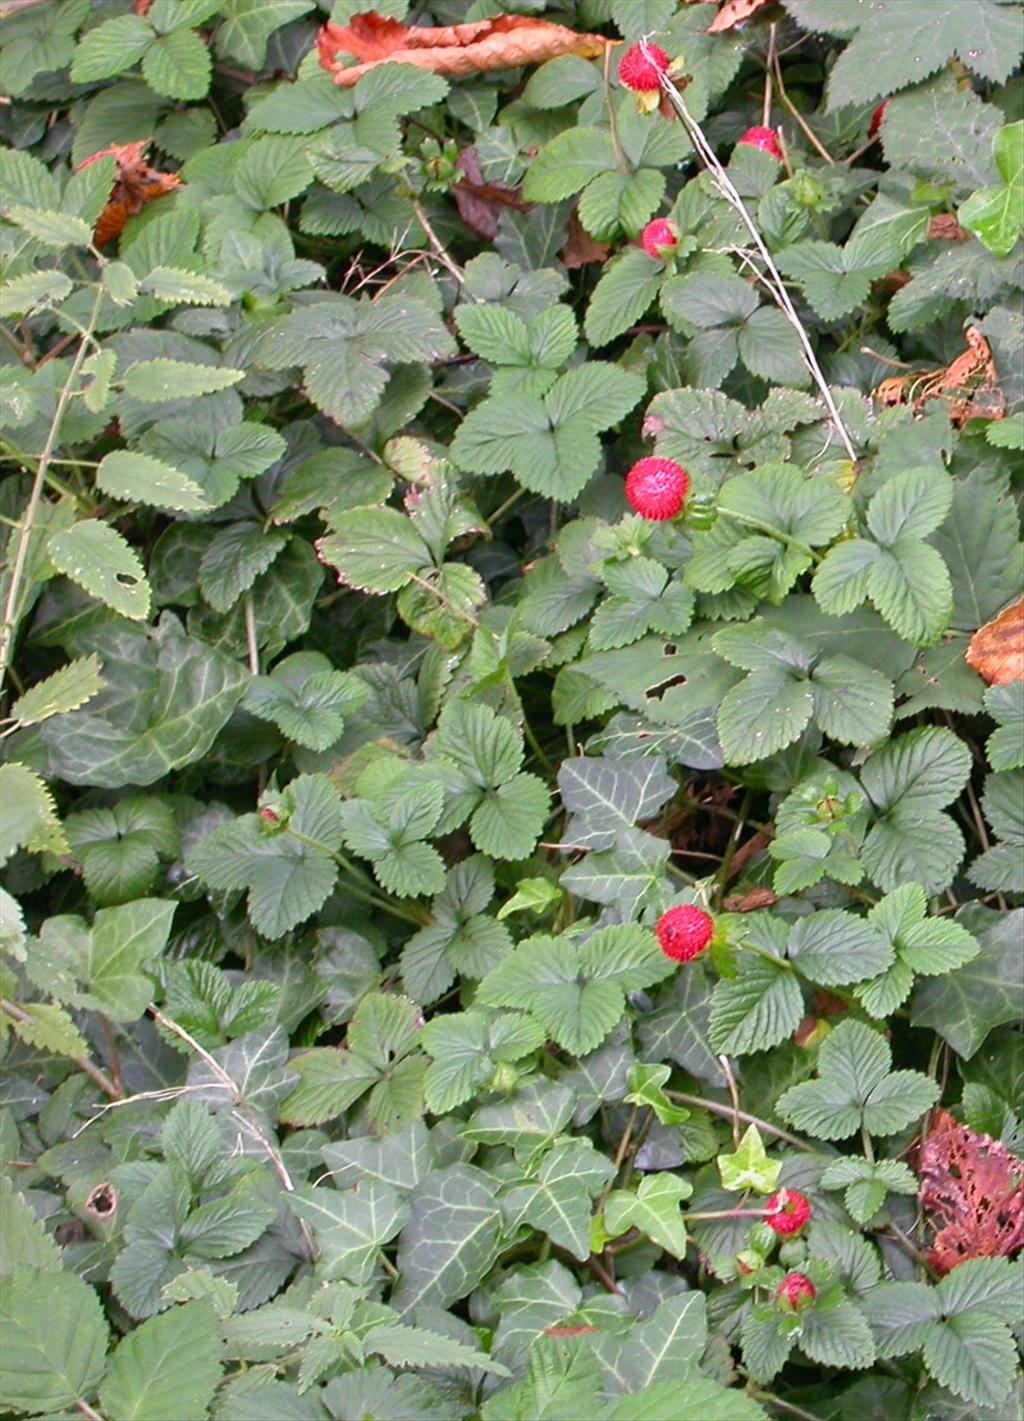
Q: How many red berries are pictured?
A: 8